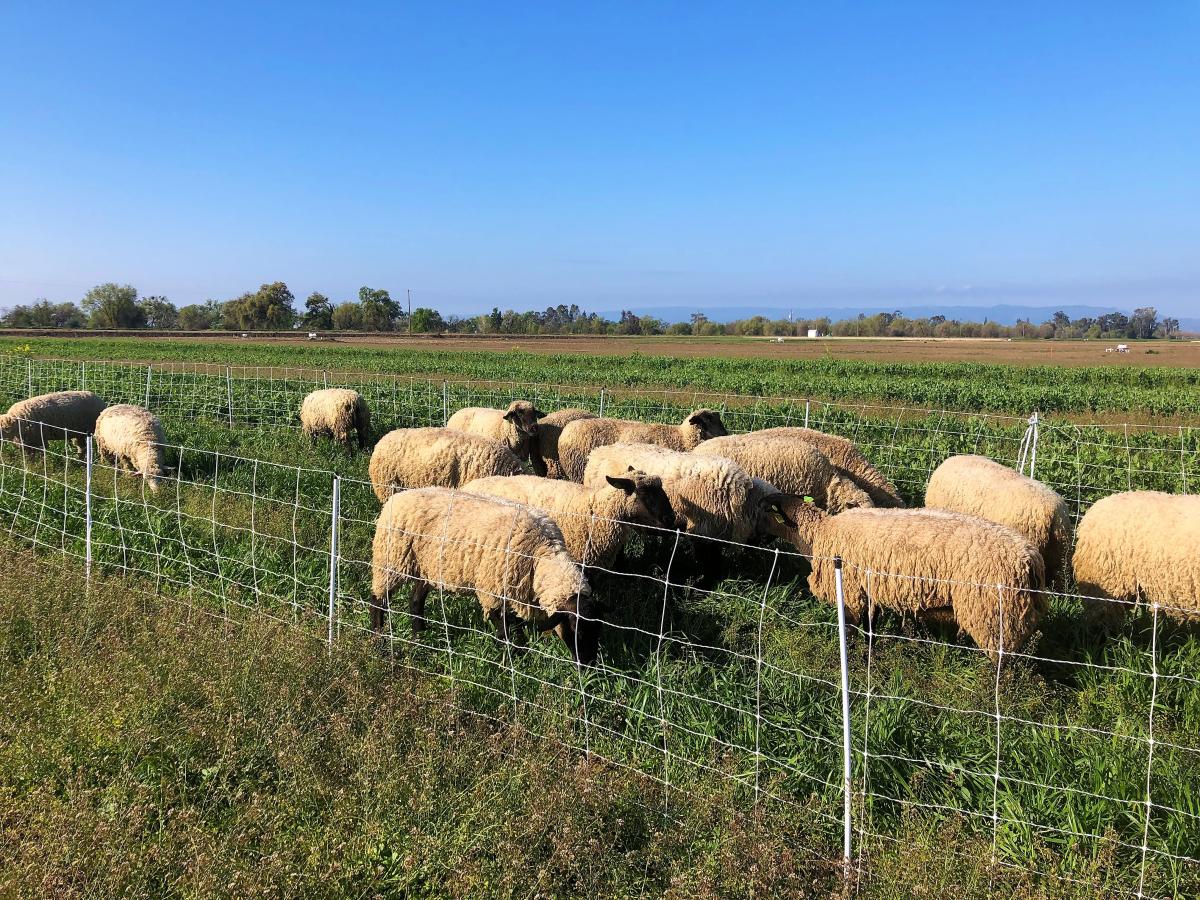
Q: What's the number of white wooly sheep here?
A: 15